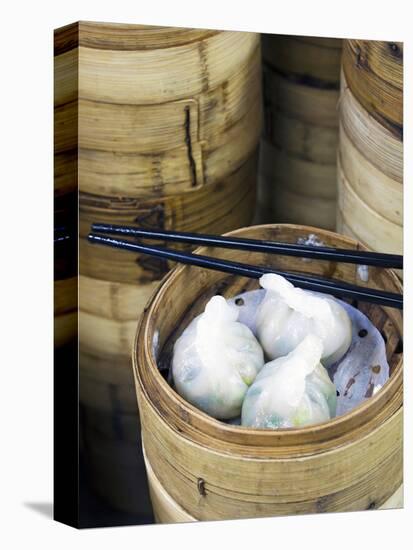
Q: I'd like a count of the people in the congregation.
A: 0